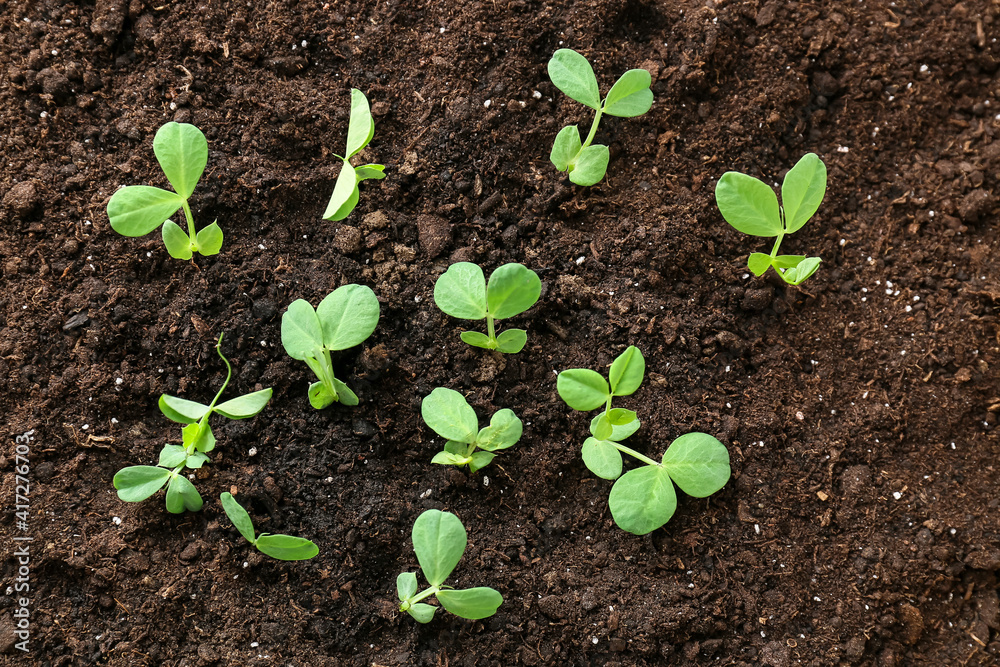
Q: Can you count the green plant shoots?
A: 11